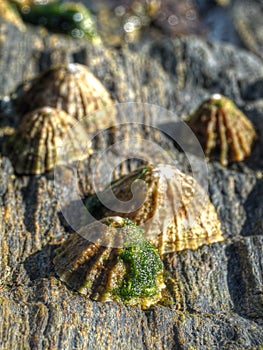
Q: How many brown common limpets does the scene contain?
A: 5